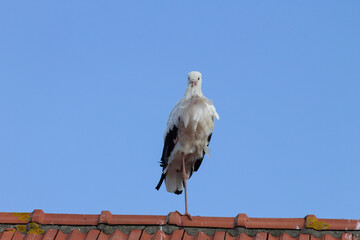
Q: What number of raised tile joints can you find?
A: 5